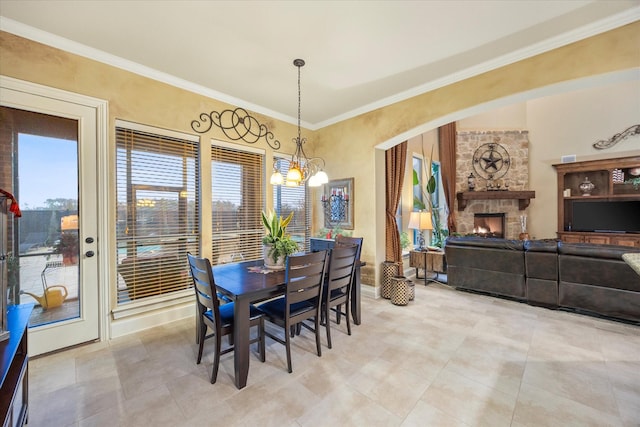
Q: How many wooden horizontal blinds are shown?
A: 3